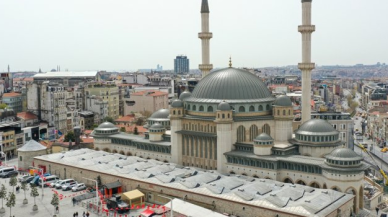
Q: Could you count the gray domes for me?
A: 11